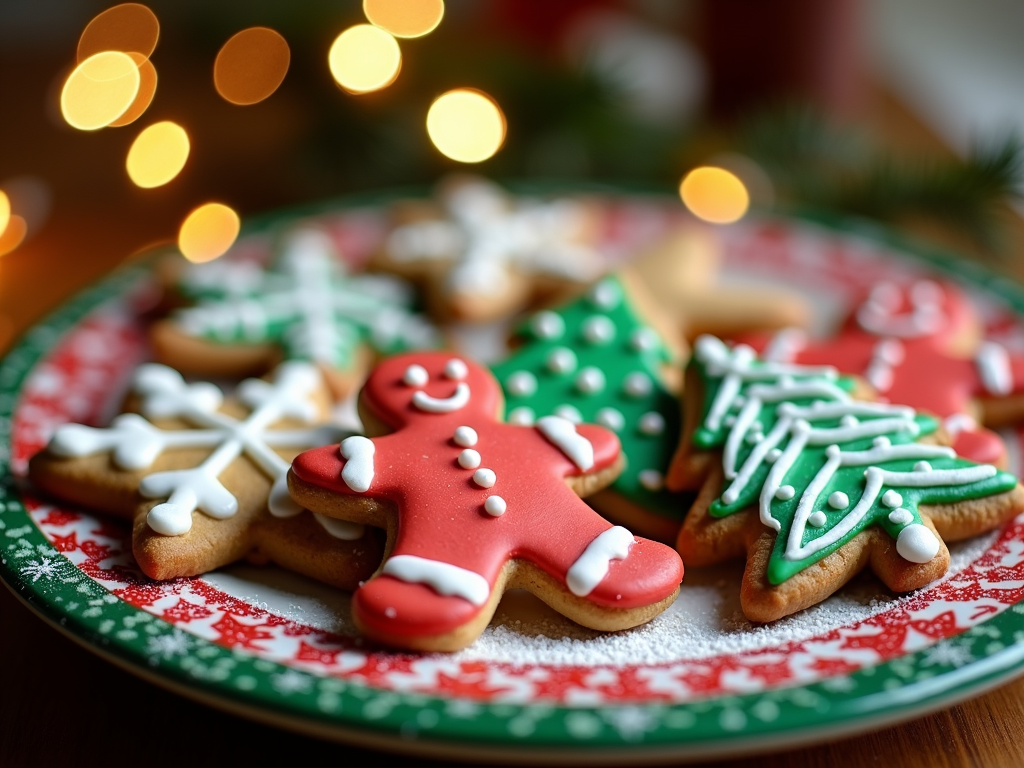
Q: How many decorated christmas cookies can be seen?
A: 7